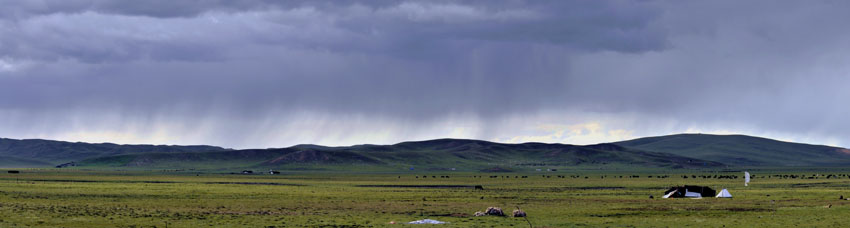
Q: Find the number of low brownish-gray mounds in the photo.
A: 2